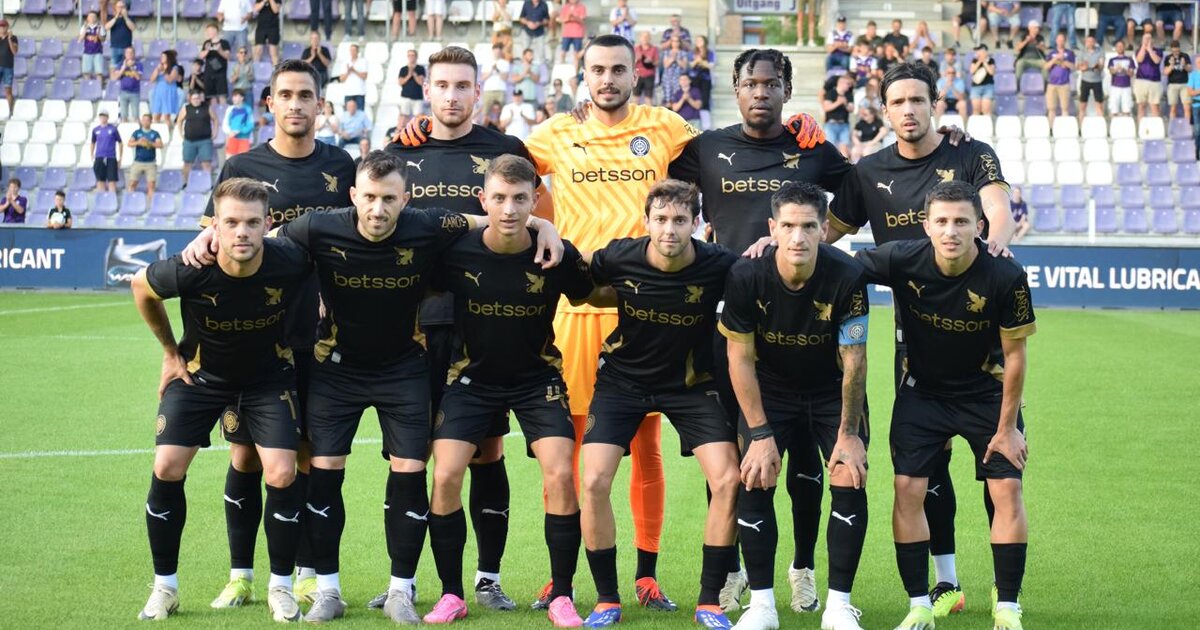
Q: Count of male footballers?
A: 11